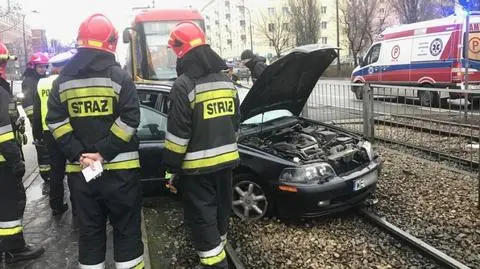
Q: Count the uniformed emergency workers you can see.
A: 5